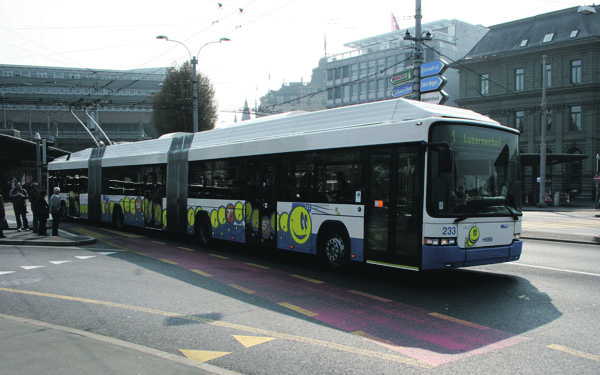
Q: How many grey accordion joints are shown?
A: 2